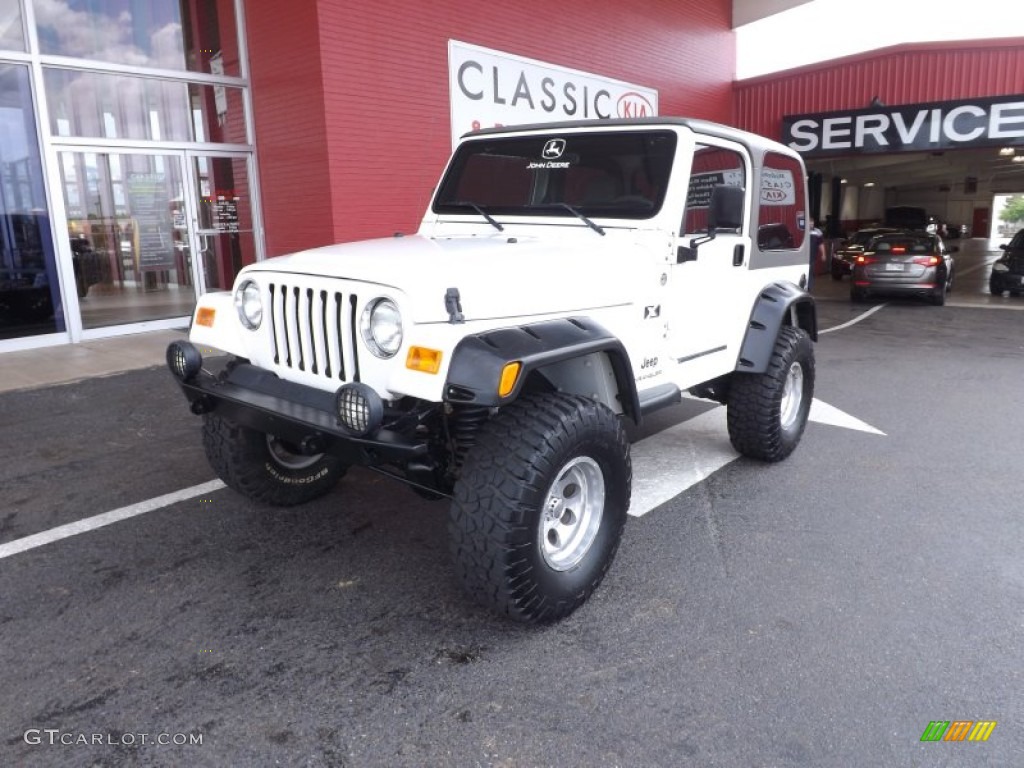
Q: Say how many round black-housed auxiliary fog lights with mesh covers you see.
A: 2